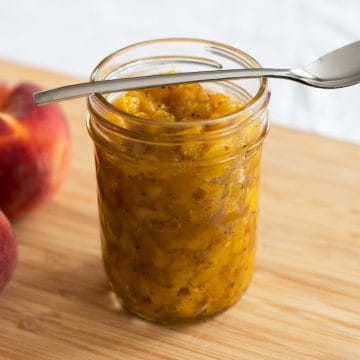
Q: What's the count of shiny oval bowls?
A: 1